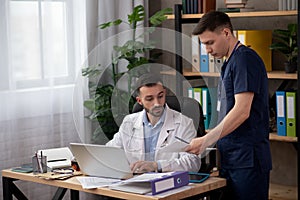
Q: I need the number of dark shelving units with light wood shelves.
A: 1